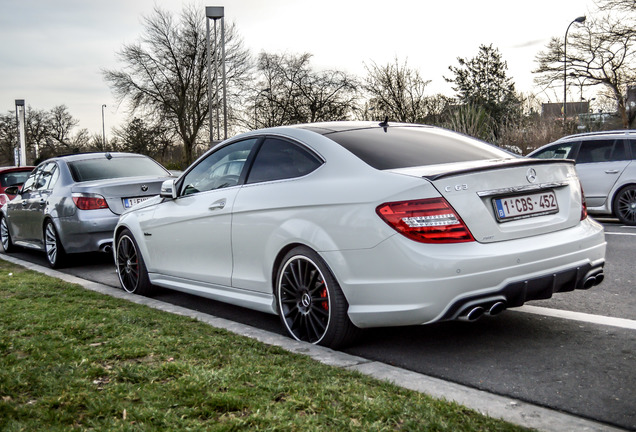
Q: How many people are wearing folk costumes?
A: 0